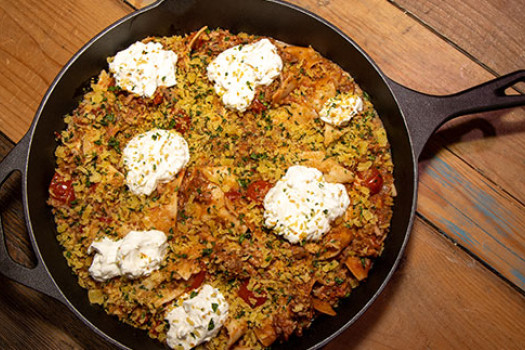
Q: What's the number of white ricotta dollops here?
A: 7